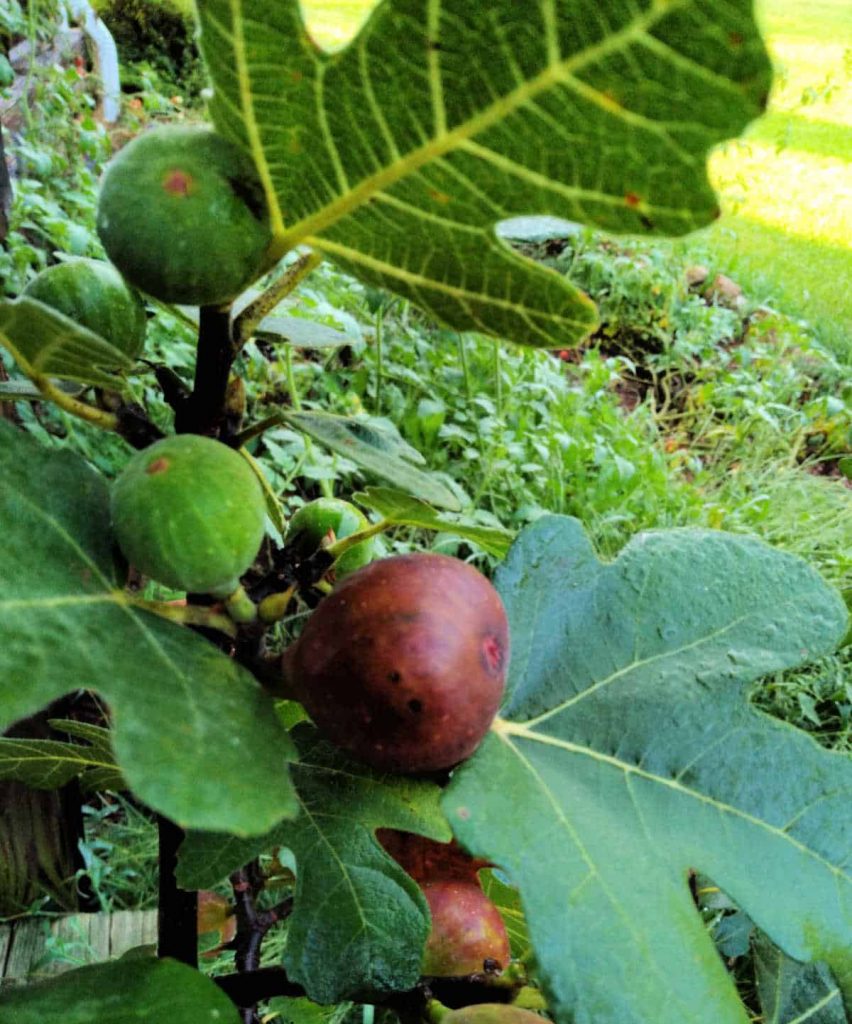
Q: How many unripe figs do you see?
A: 4